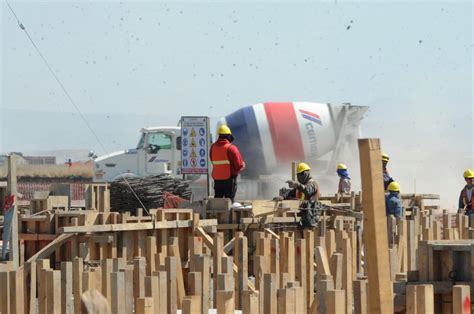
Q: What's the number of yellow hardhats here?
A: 6